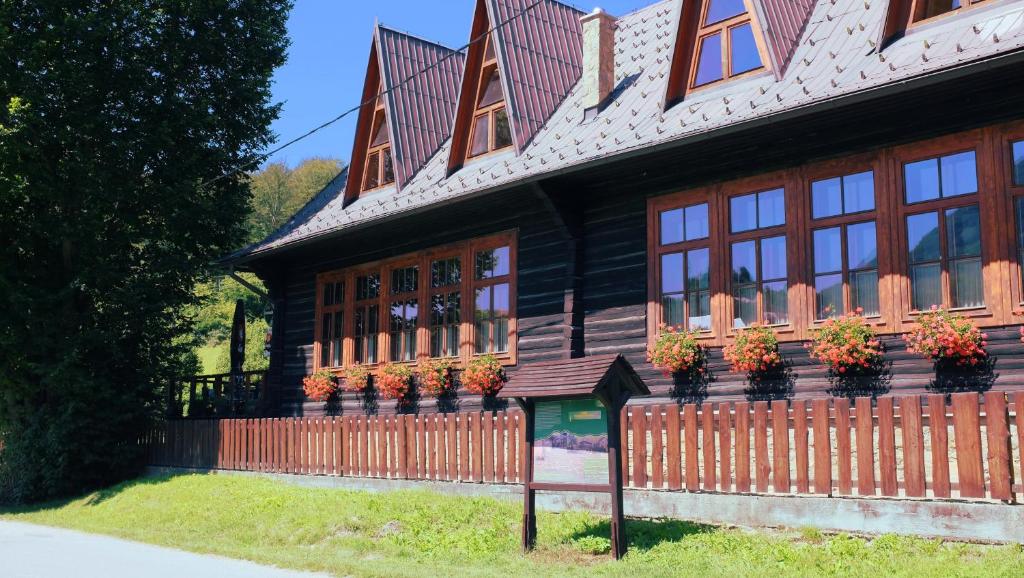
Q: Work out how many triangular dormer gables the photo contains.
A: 4